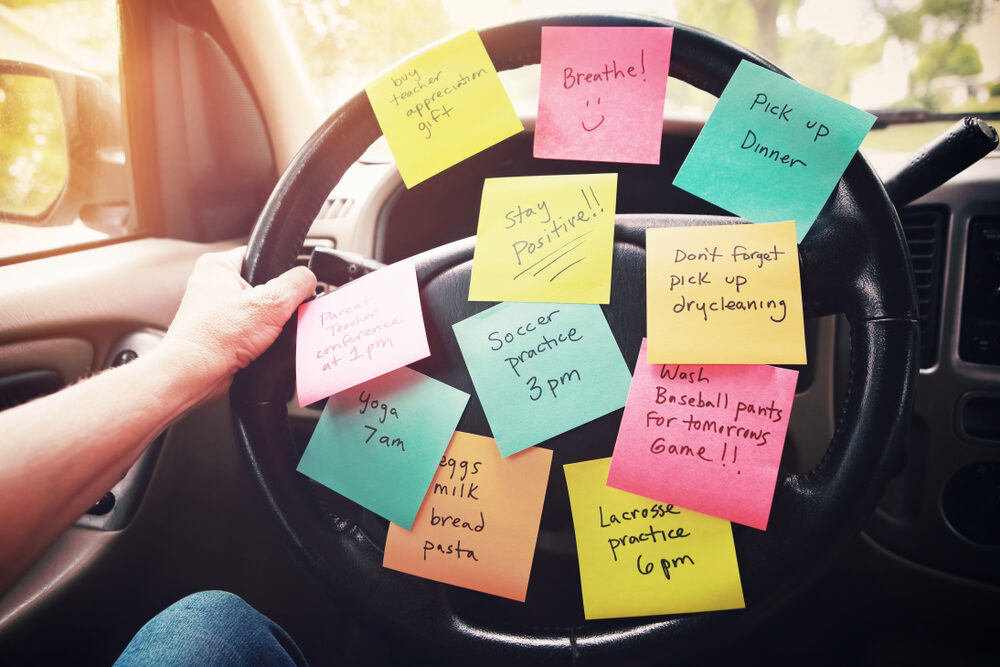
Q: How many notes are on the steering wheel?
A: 11